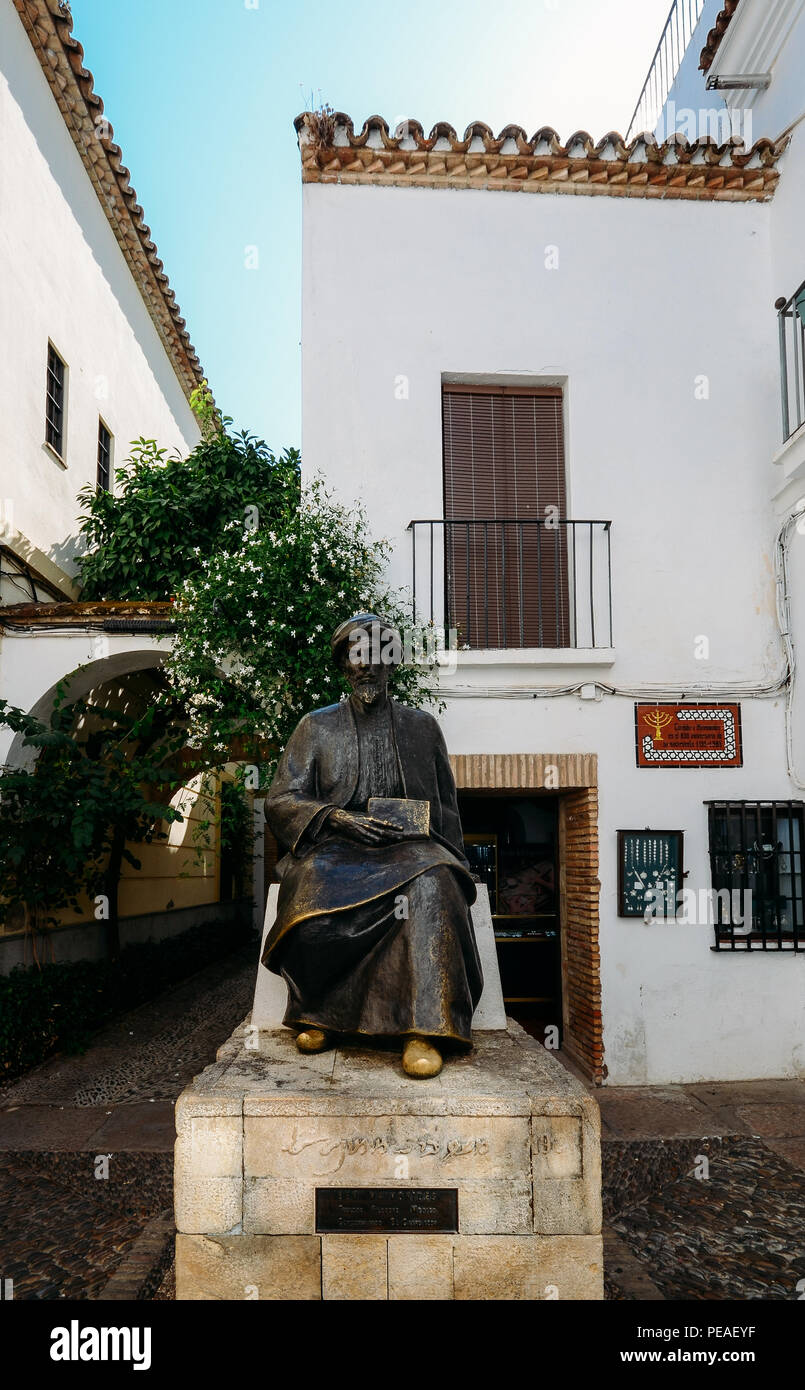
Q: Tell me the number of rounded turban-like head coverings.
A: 1